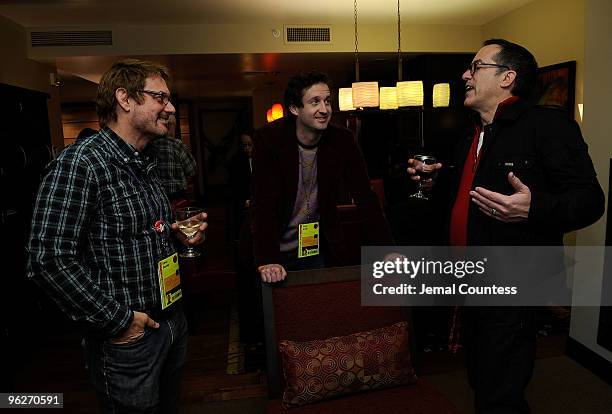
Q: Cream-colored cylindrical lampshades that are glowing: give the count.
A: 5